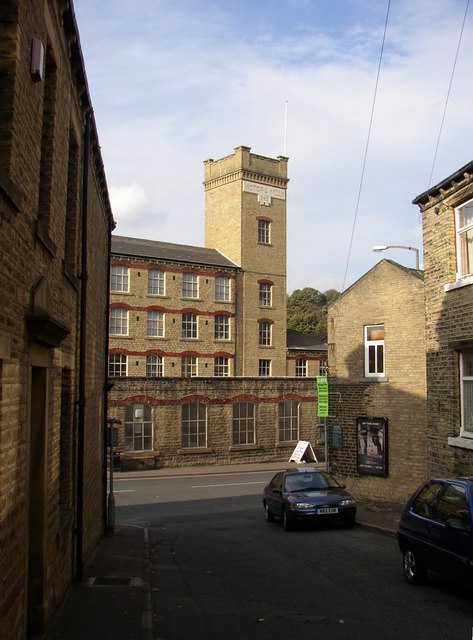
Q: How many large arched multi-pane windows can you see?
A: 4